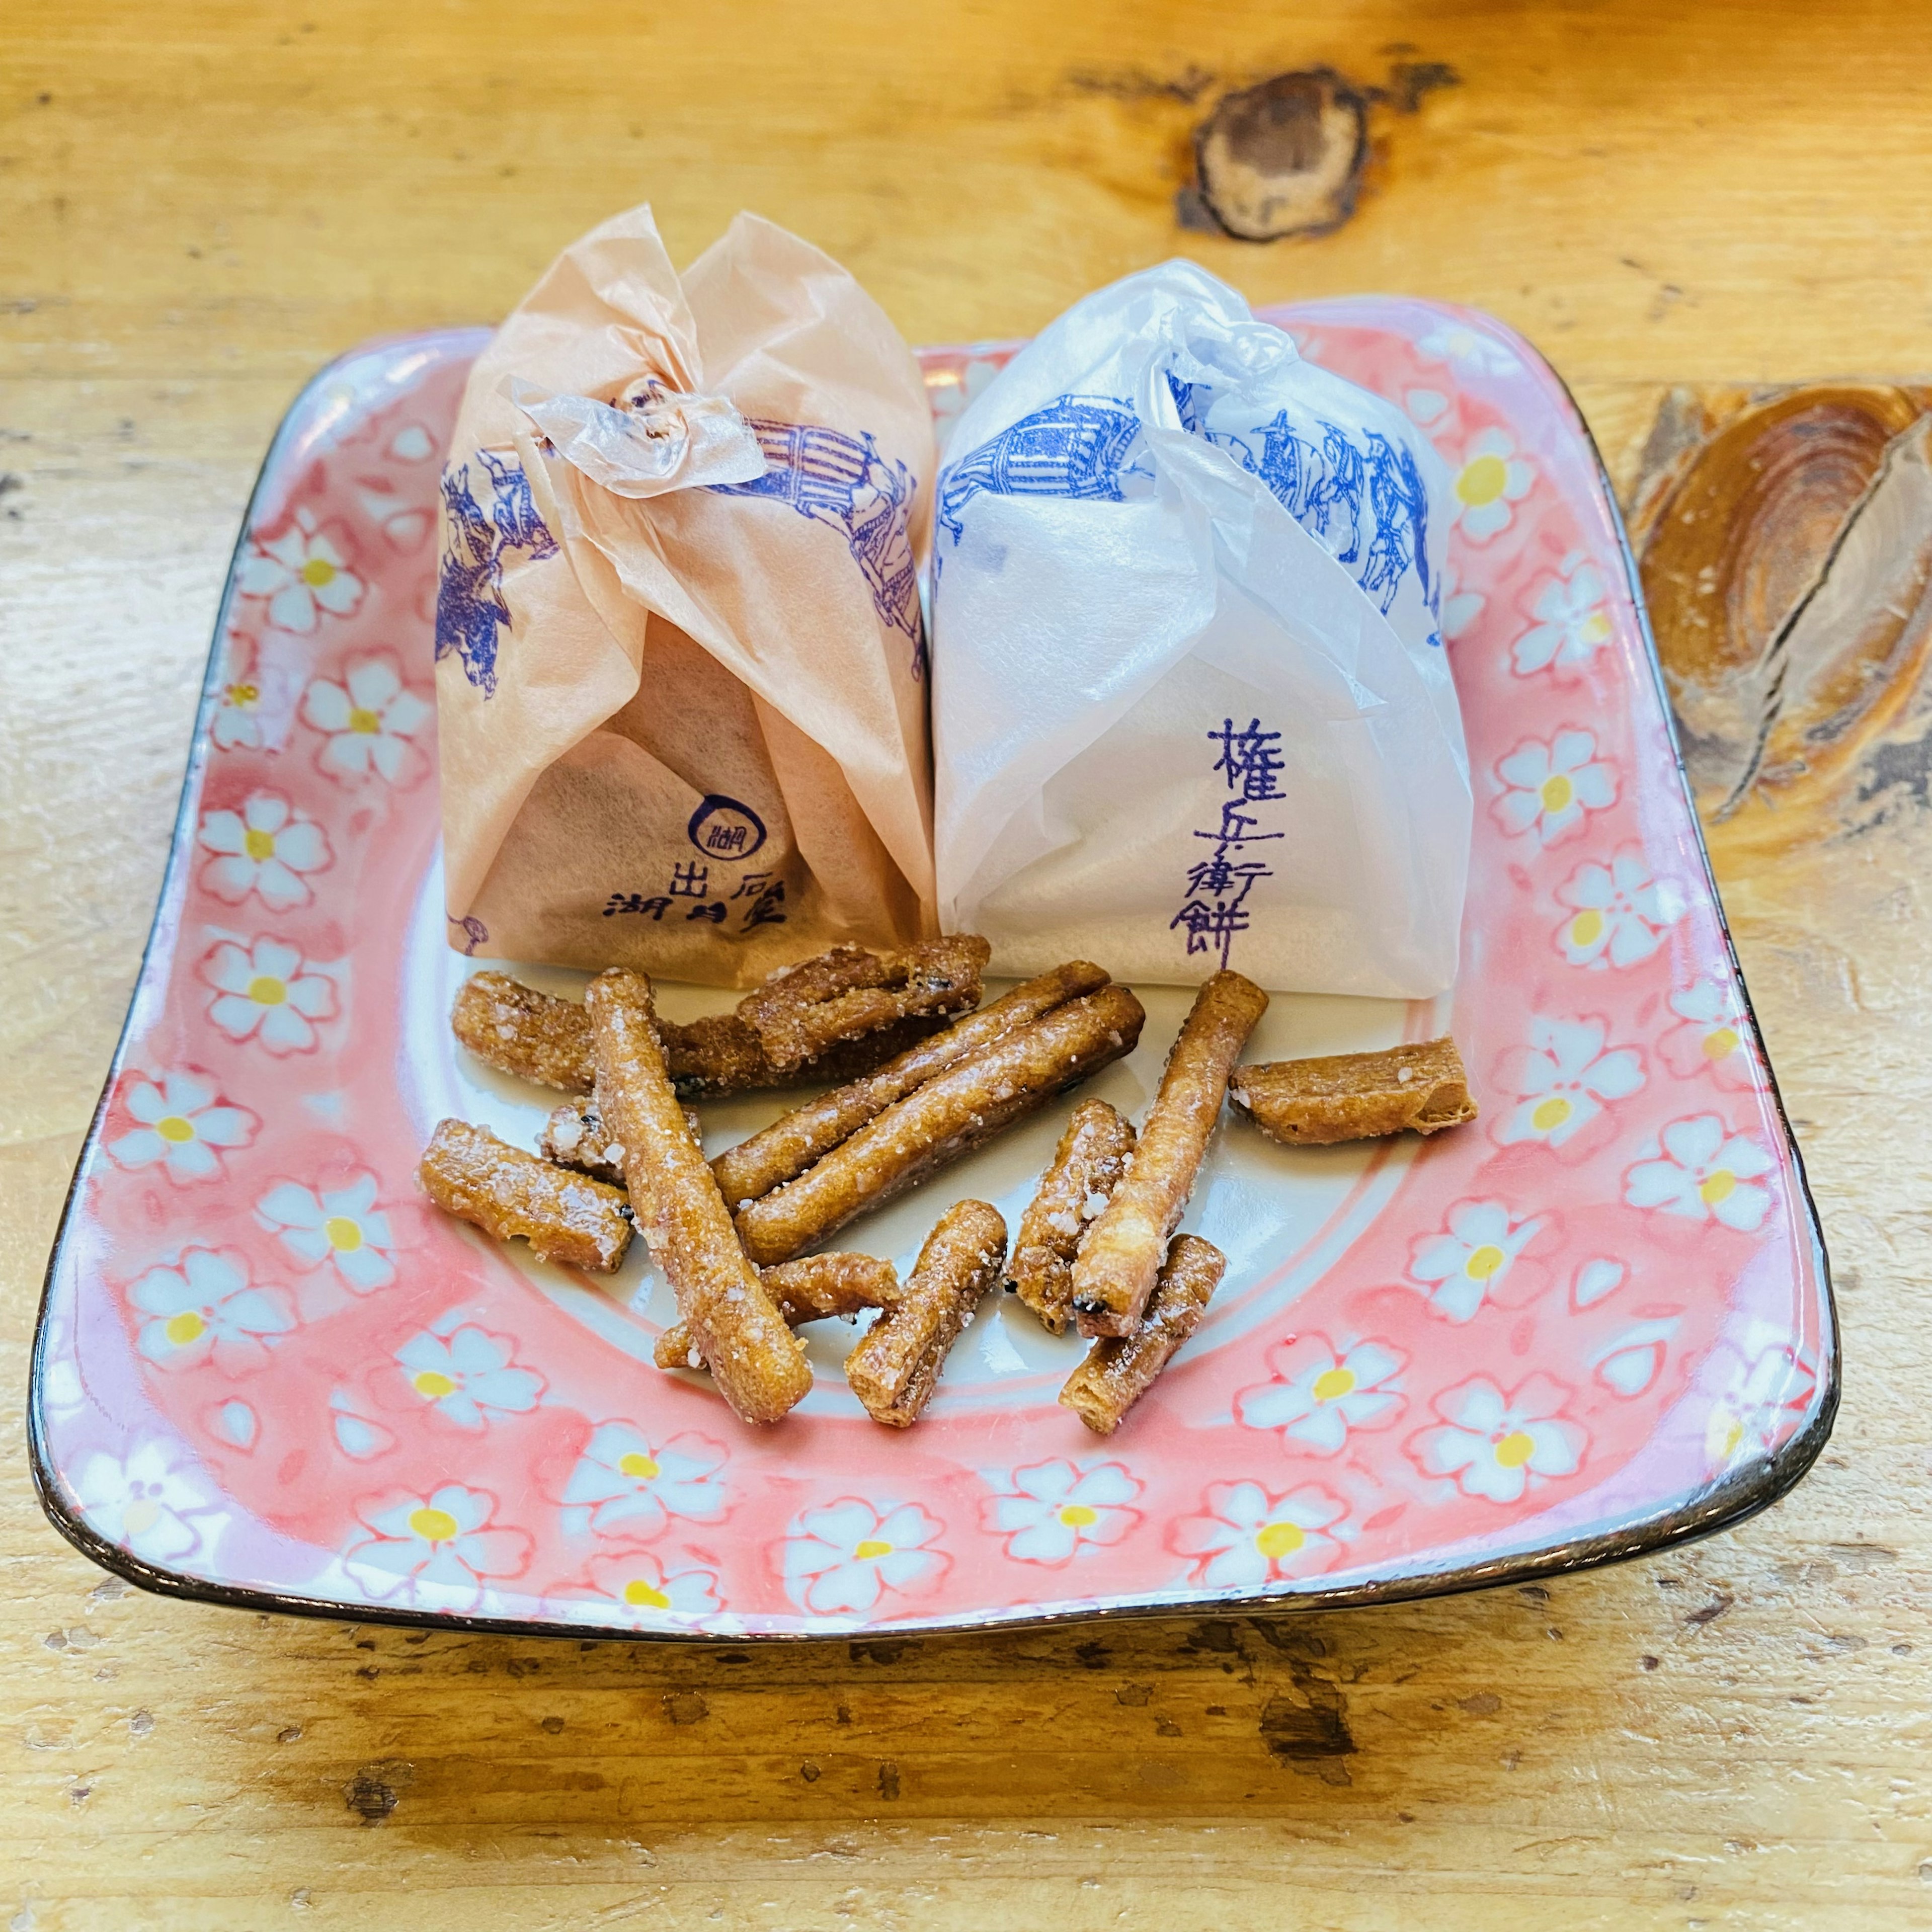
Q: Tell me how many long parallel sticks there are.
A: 2